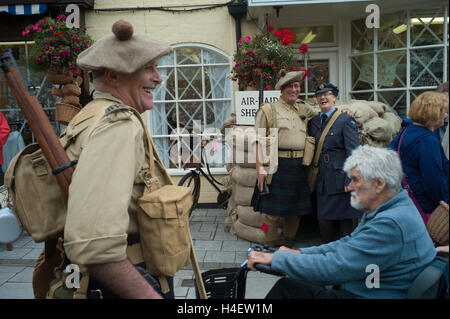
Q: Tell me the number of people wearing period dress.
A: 3